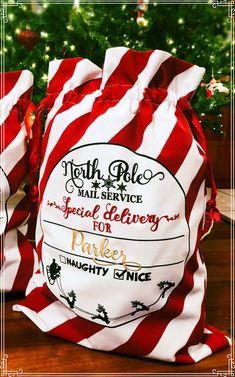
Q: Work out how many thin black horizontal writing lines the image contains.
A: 2